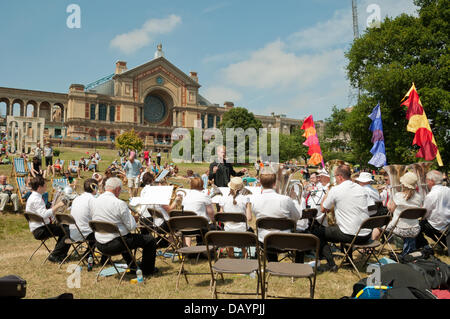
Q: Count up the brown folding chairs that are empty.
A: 3